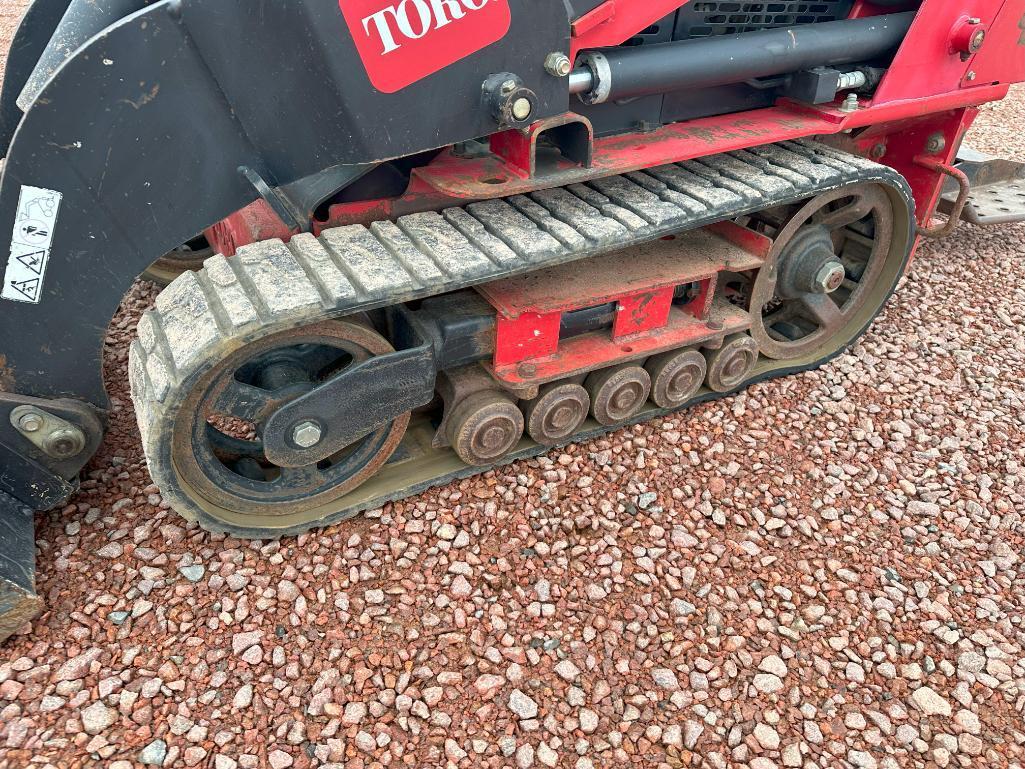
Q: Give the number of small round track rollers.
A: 5